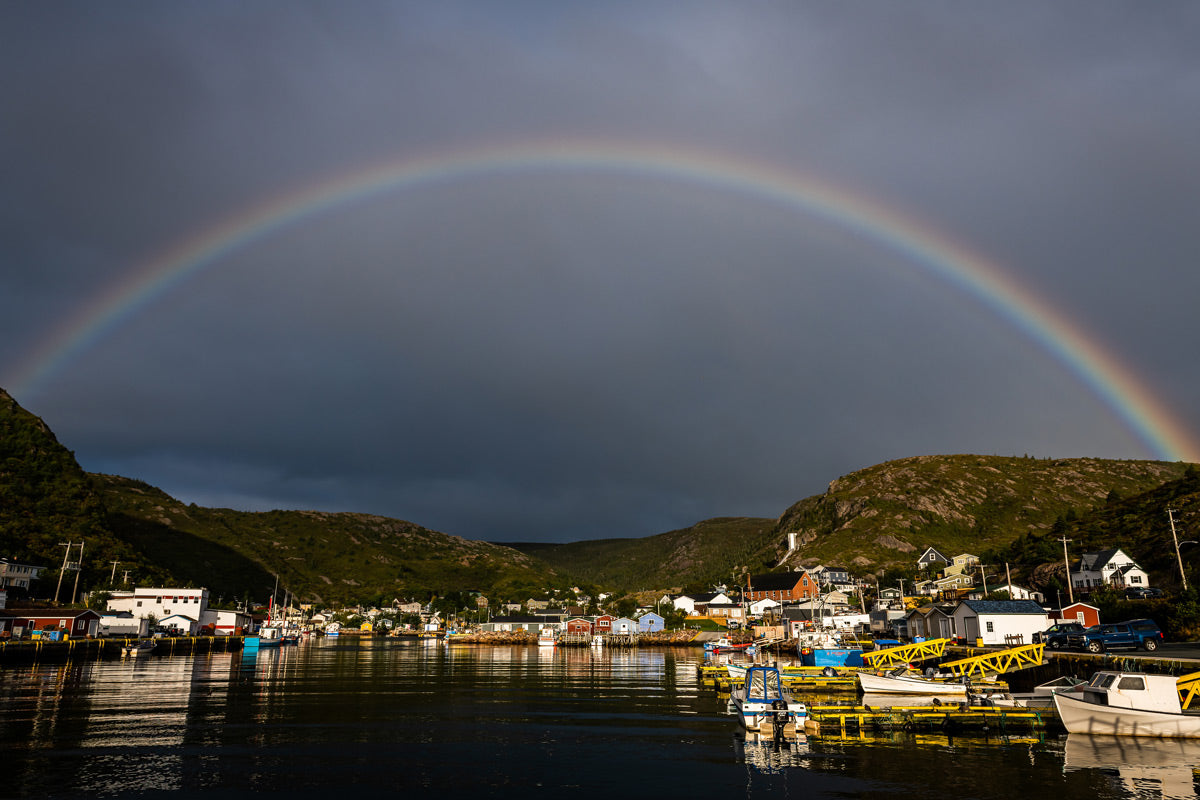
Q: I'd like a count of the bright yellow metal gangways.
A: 3